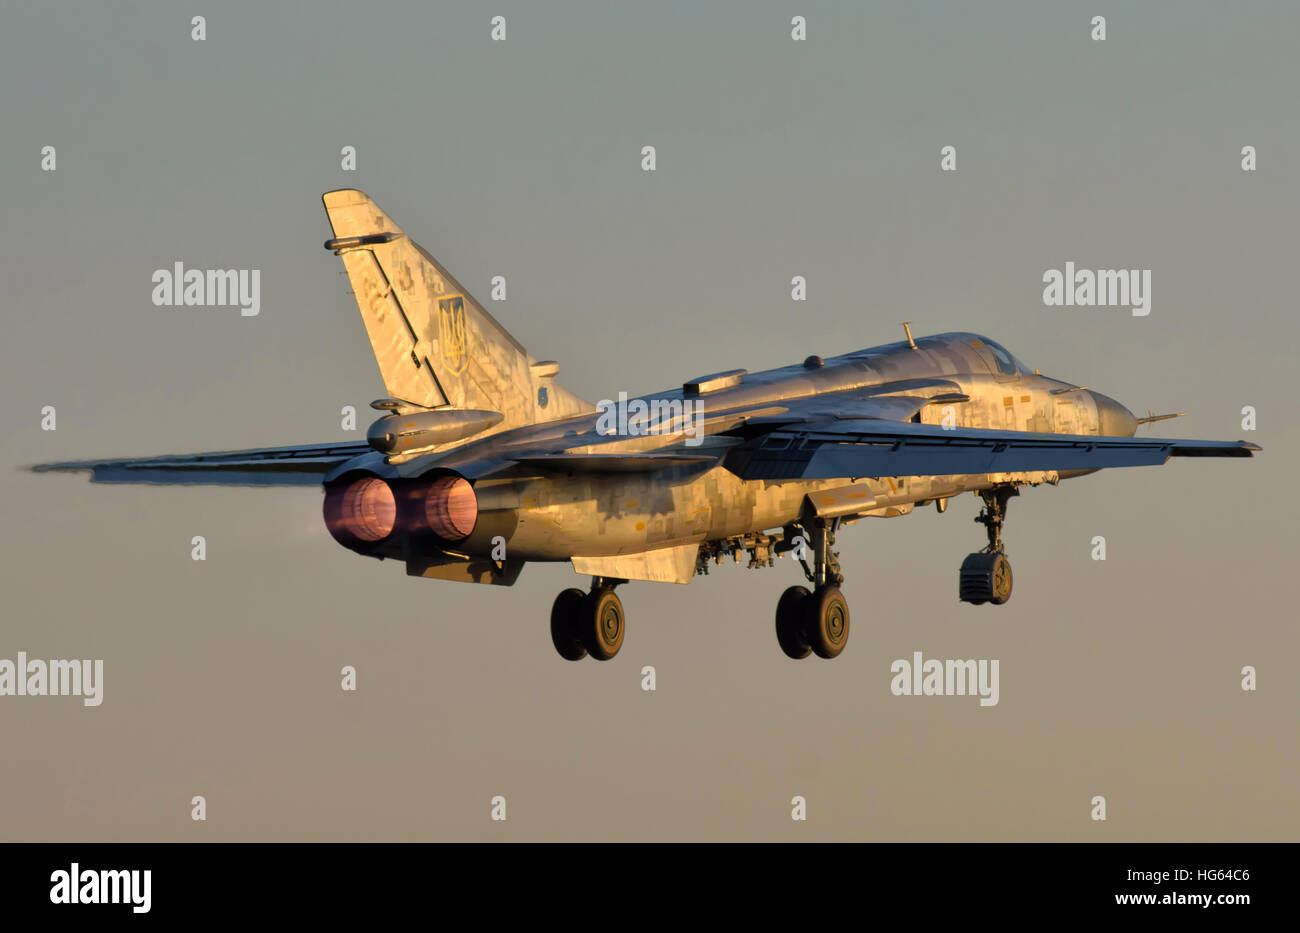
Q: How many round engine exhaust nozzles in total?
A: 2